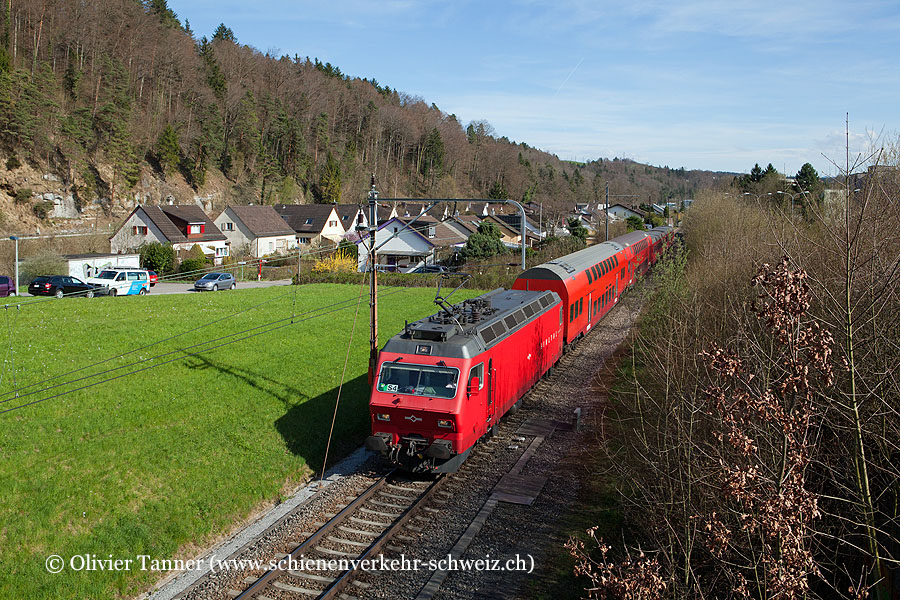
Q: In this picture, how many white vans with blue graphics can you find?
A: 1